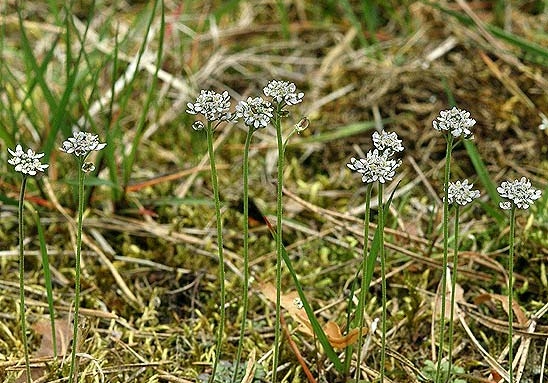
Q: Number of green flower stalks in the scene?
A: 10